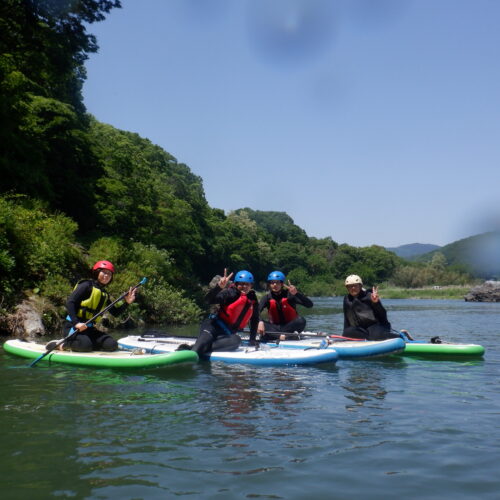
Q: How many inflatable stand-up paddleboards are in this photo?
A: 4